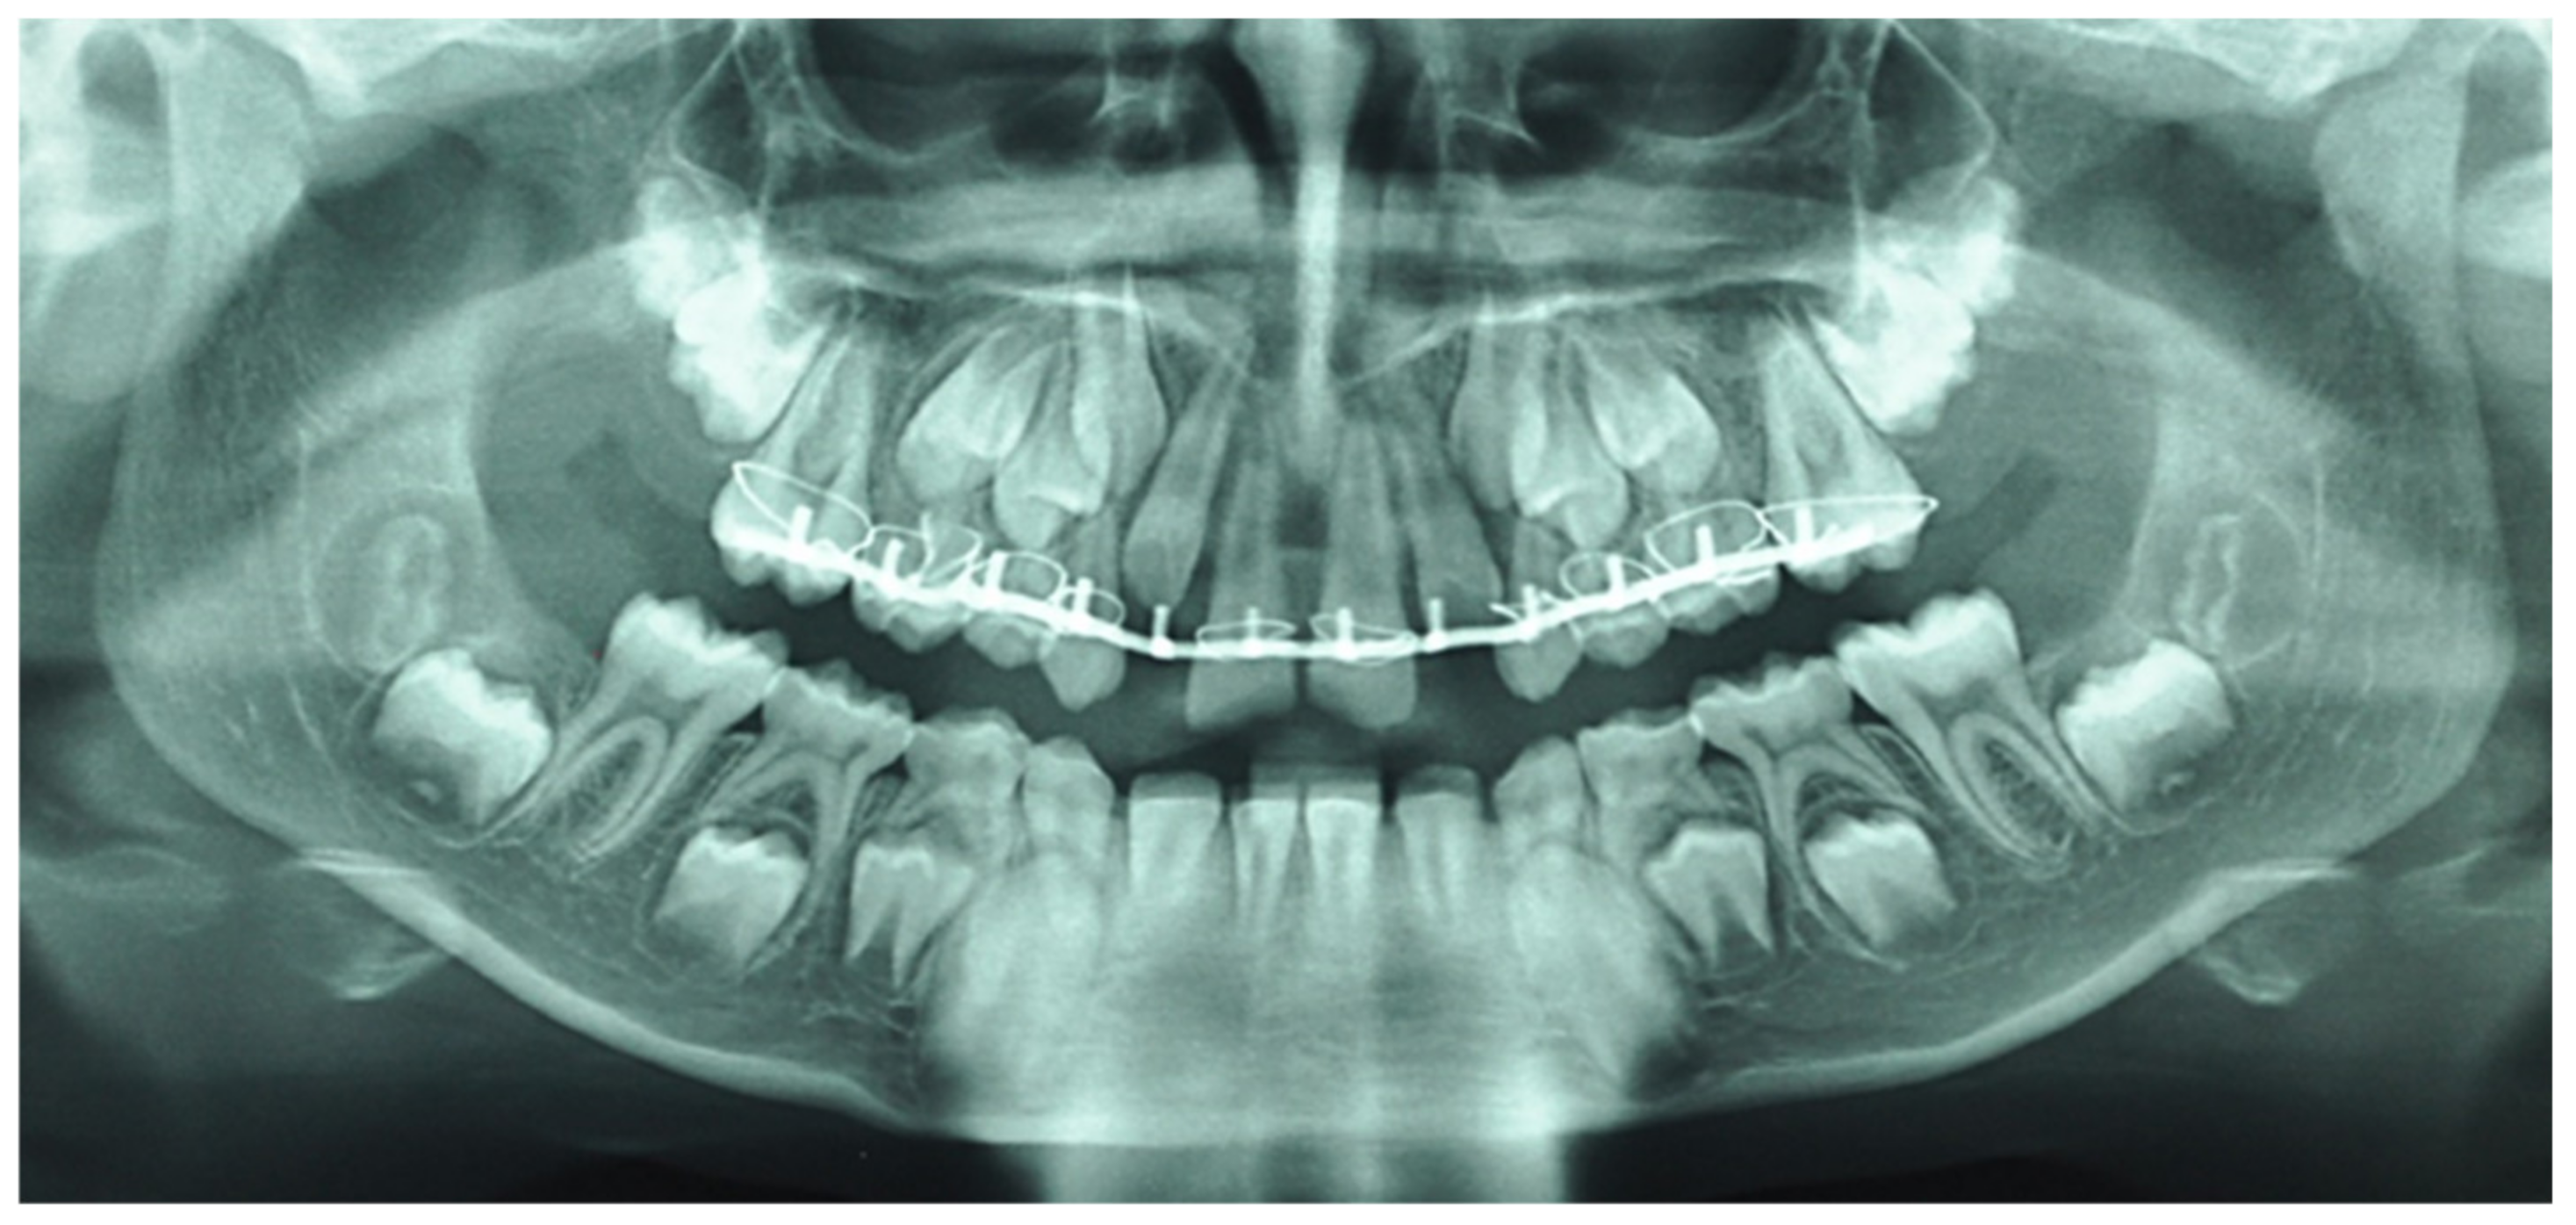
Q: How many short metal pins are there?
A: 12